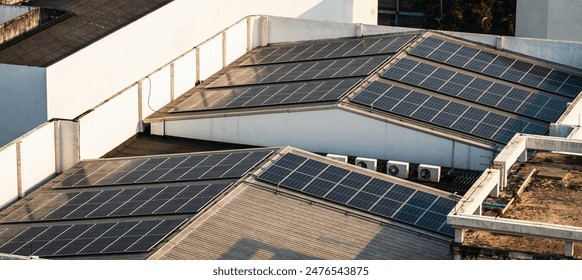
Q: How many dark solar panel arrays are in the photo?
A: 10